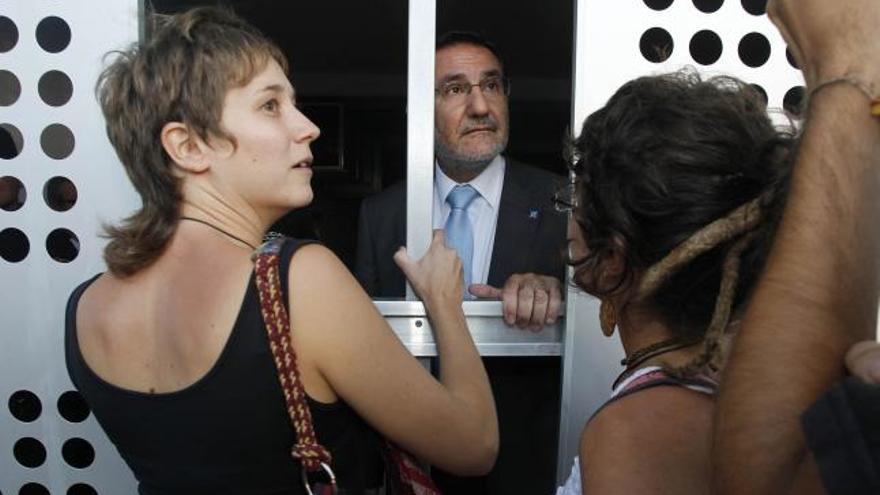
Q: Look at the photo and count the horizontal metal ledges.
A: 1